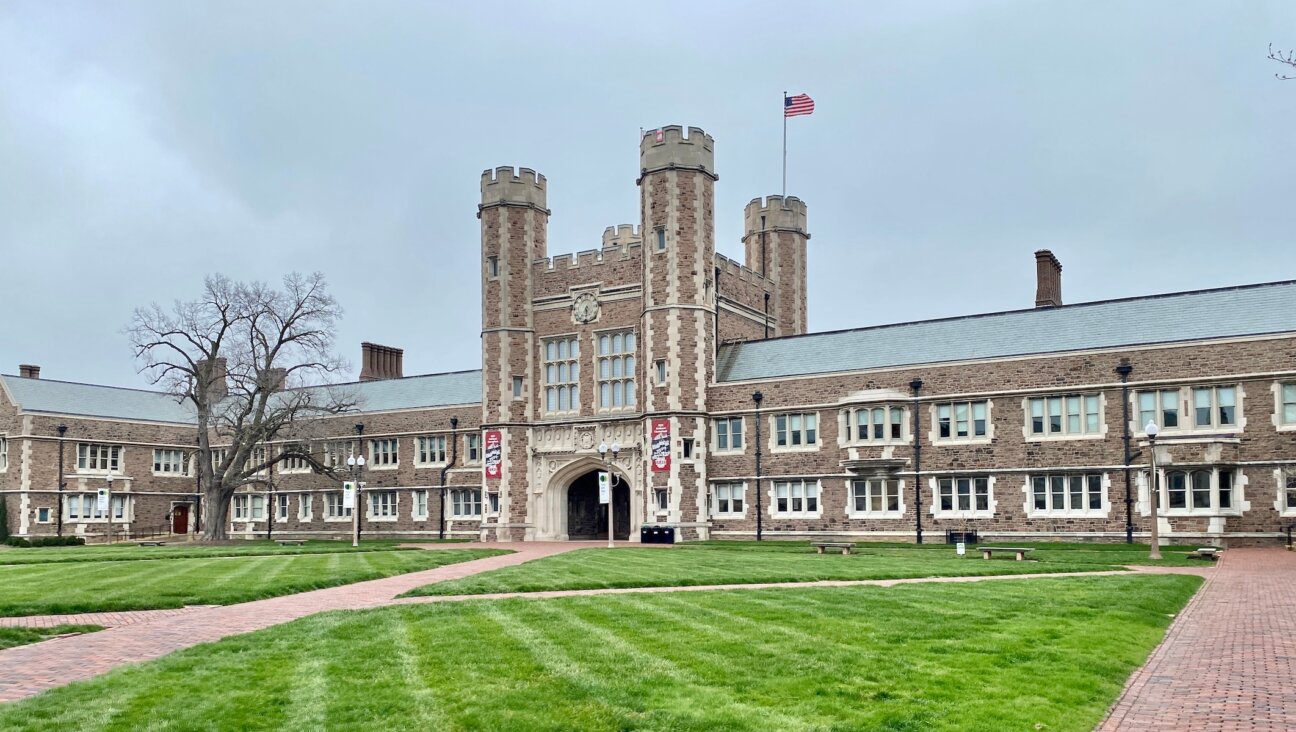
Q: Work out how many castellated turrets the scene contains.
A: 4